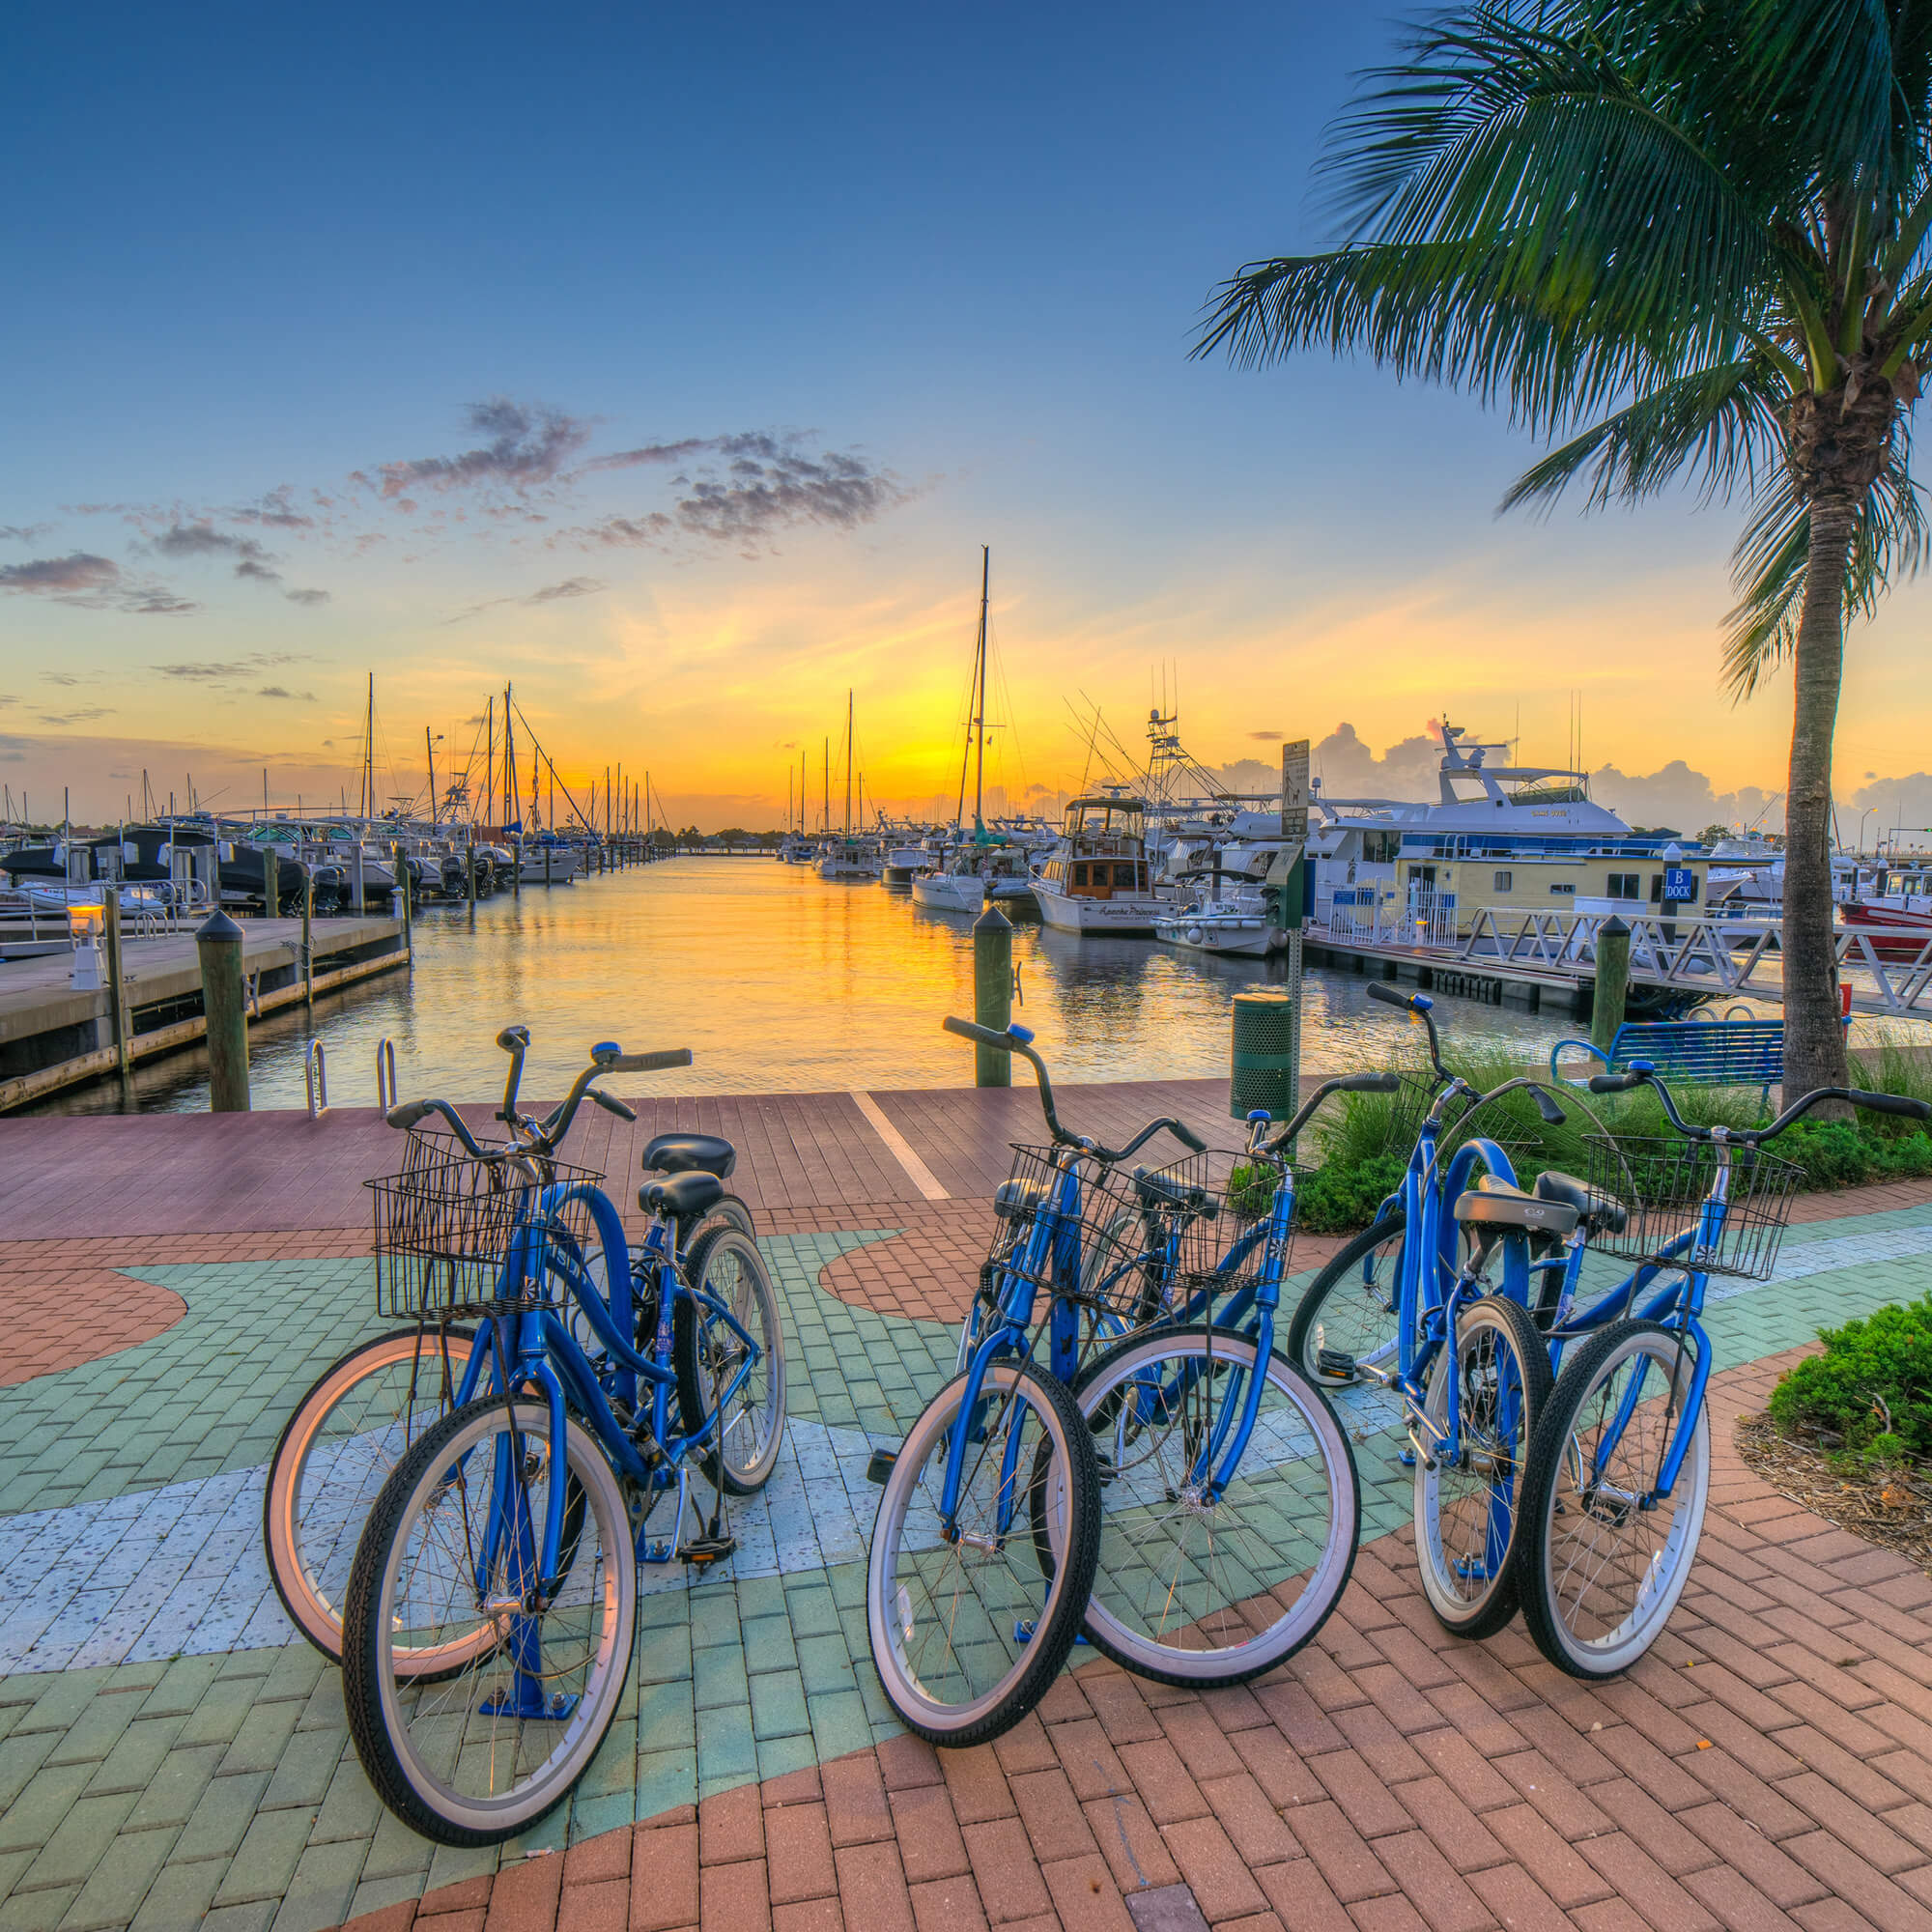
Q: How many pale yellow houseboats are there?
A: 1